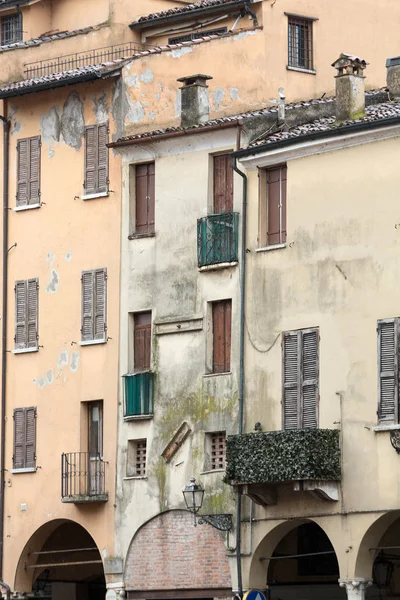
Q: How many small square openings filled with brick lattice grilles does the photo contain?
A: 2